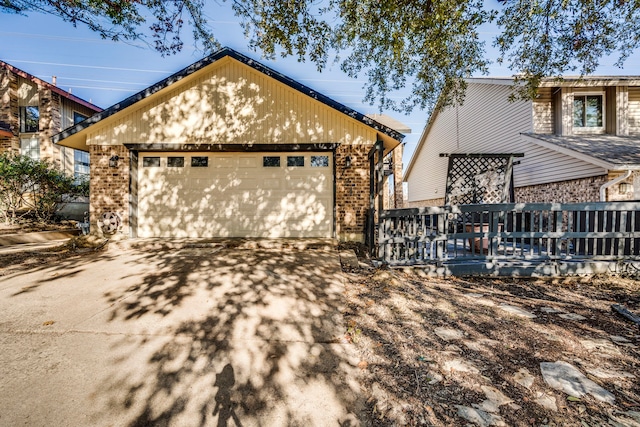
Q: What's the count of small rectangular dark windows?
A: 6